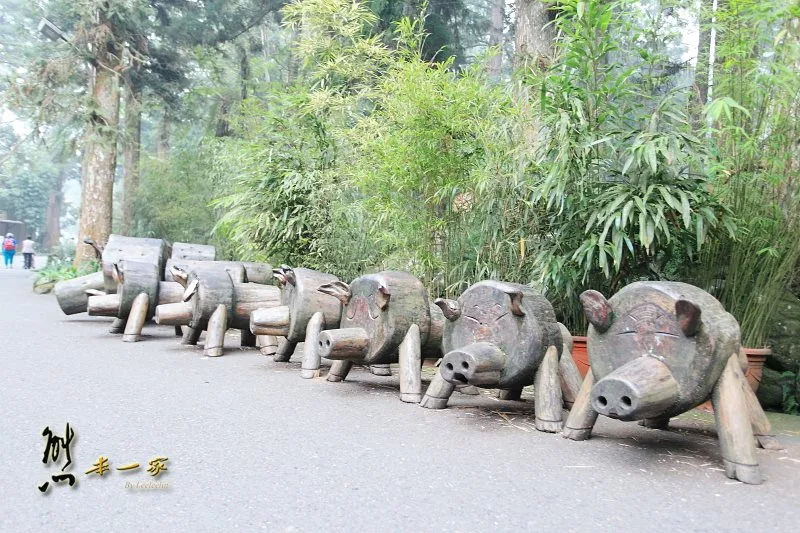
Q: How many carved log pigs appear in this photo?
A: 7